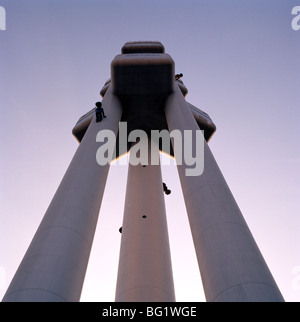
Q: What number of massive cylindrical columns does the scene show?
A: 3